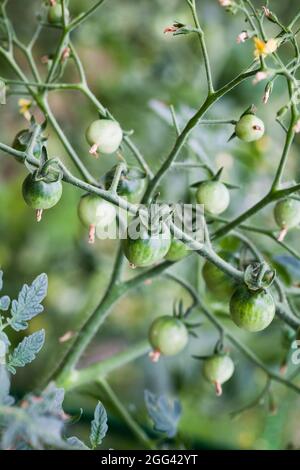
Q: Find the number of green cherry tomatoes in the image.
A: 15